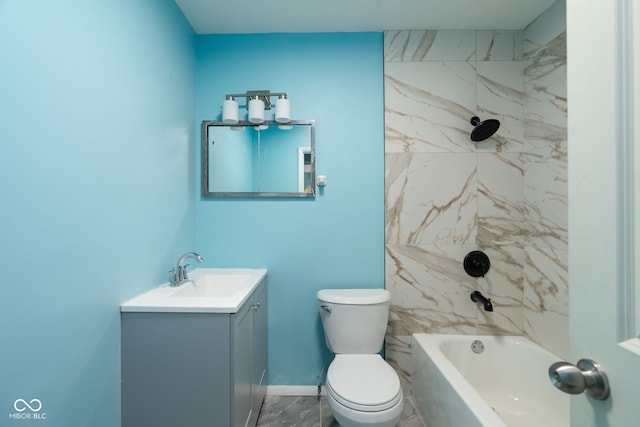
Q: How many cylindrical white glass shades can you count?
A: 3